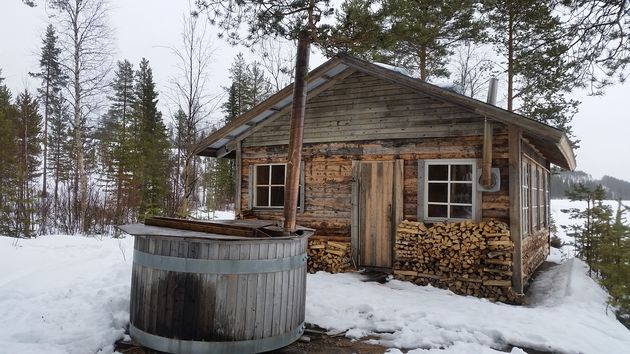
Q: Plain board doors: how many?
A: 1